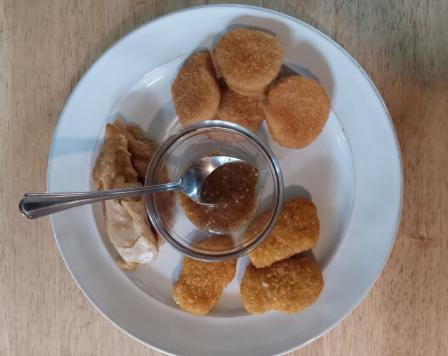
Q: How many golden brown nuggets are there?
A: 7